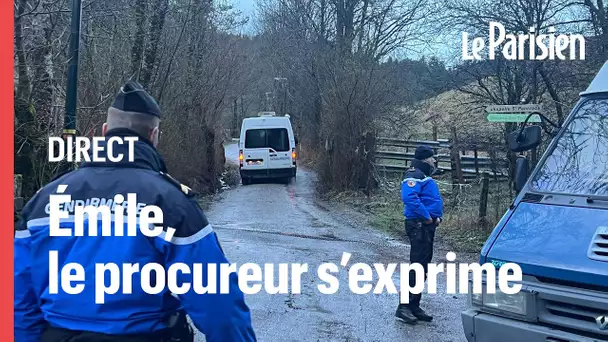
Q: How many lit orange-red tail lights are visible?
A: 2